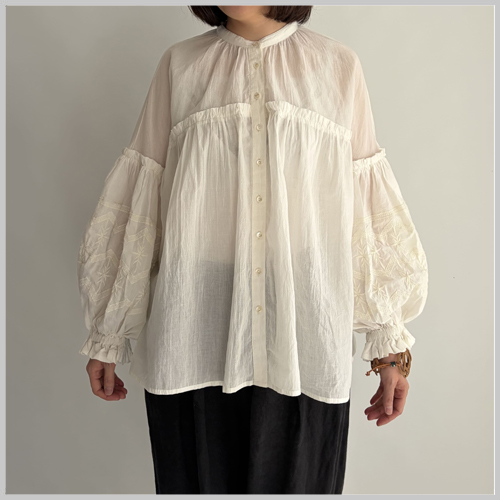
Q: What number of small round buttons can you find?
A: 9